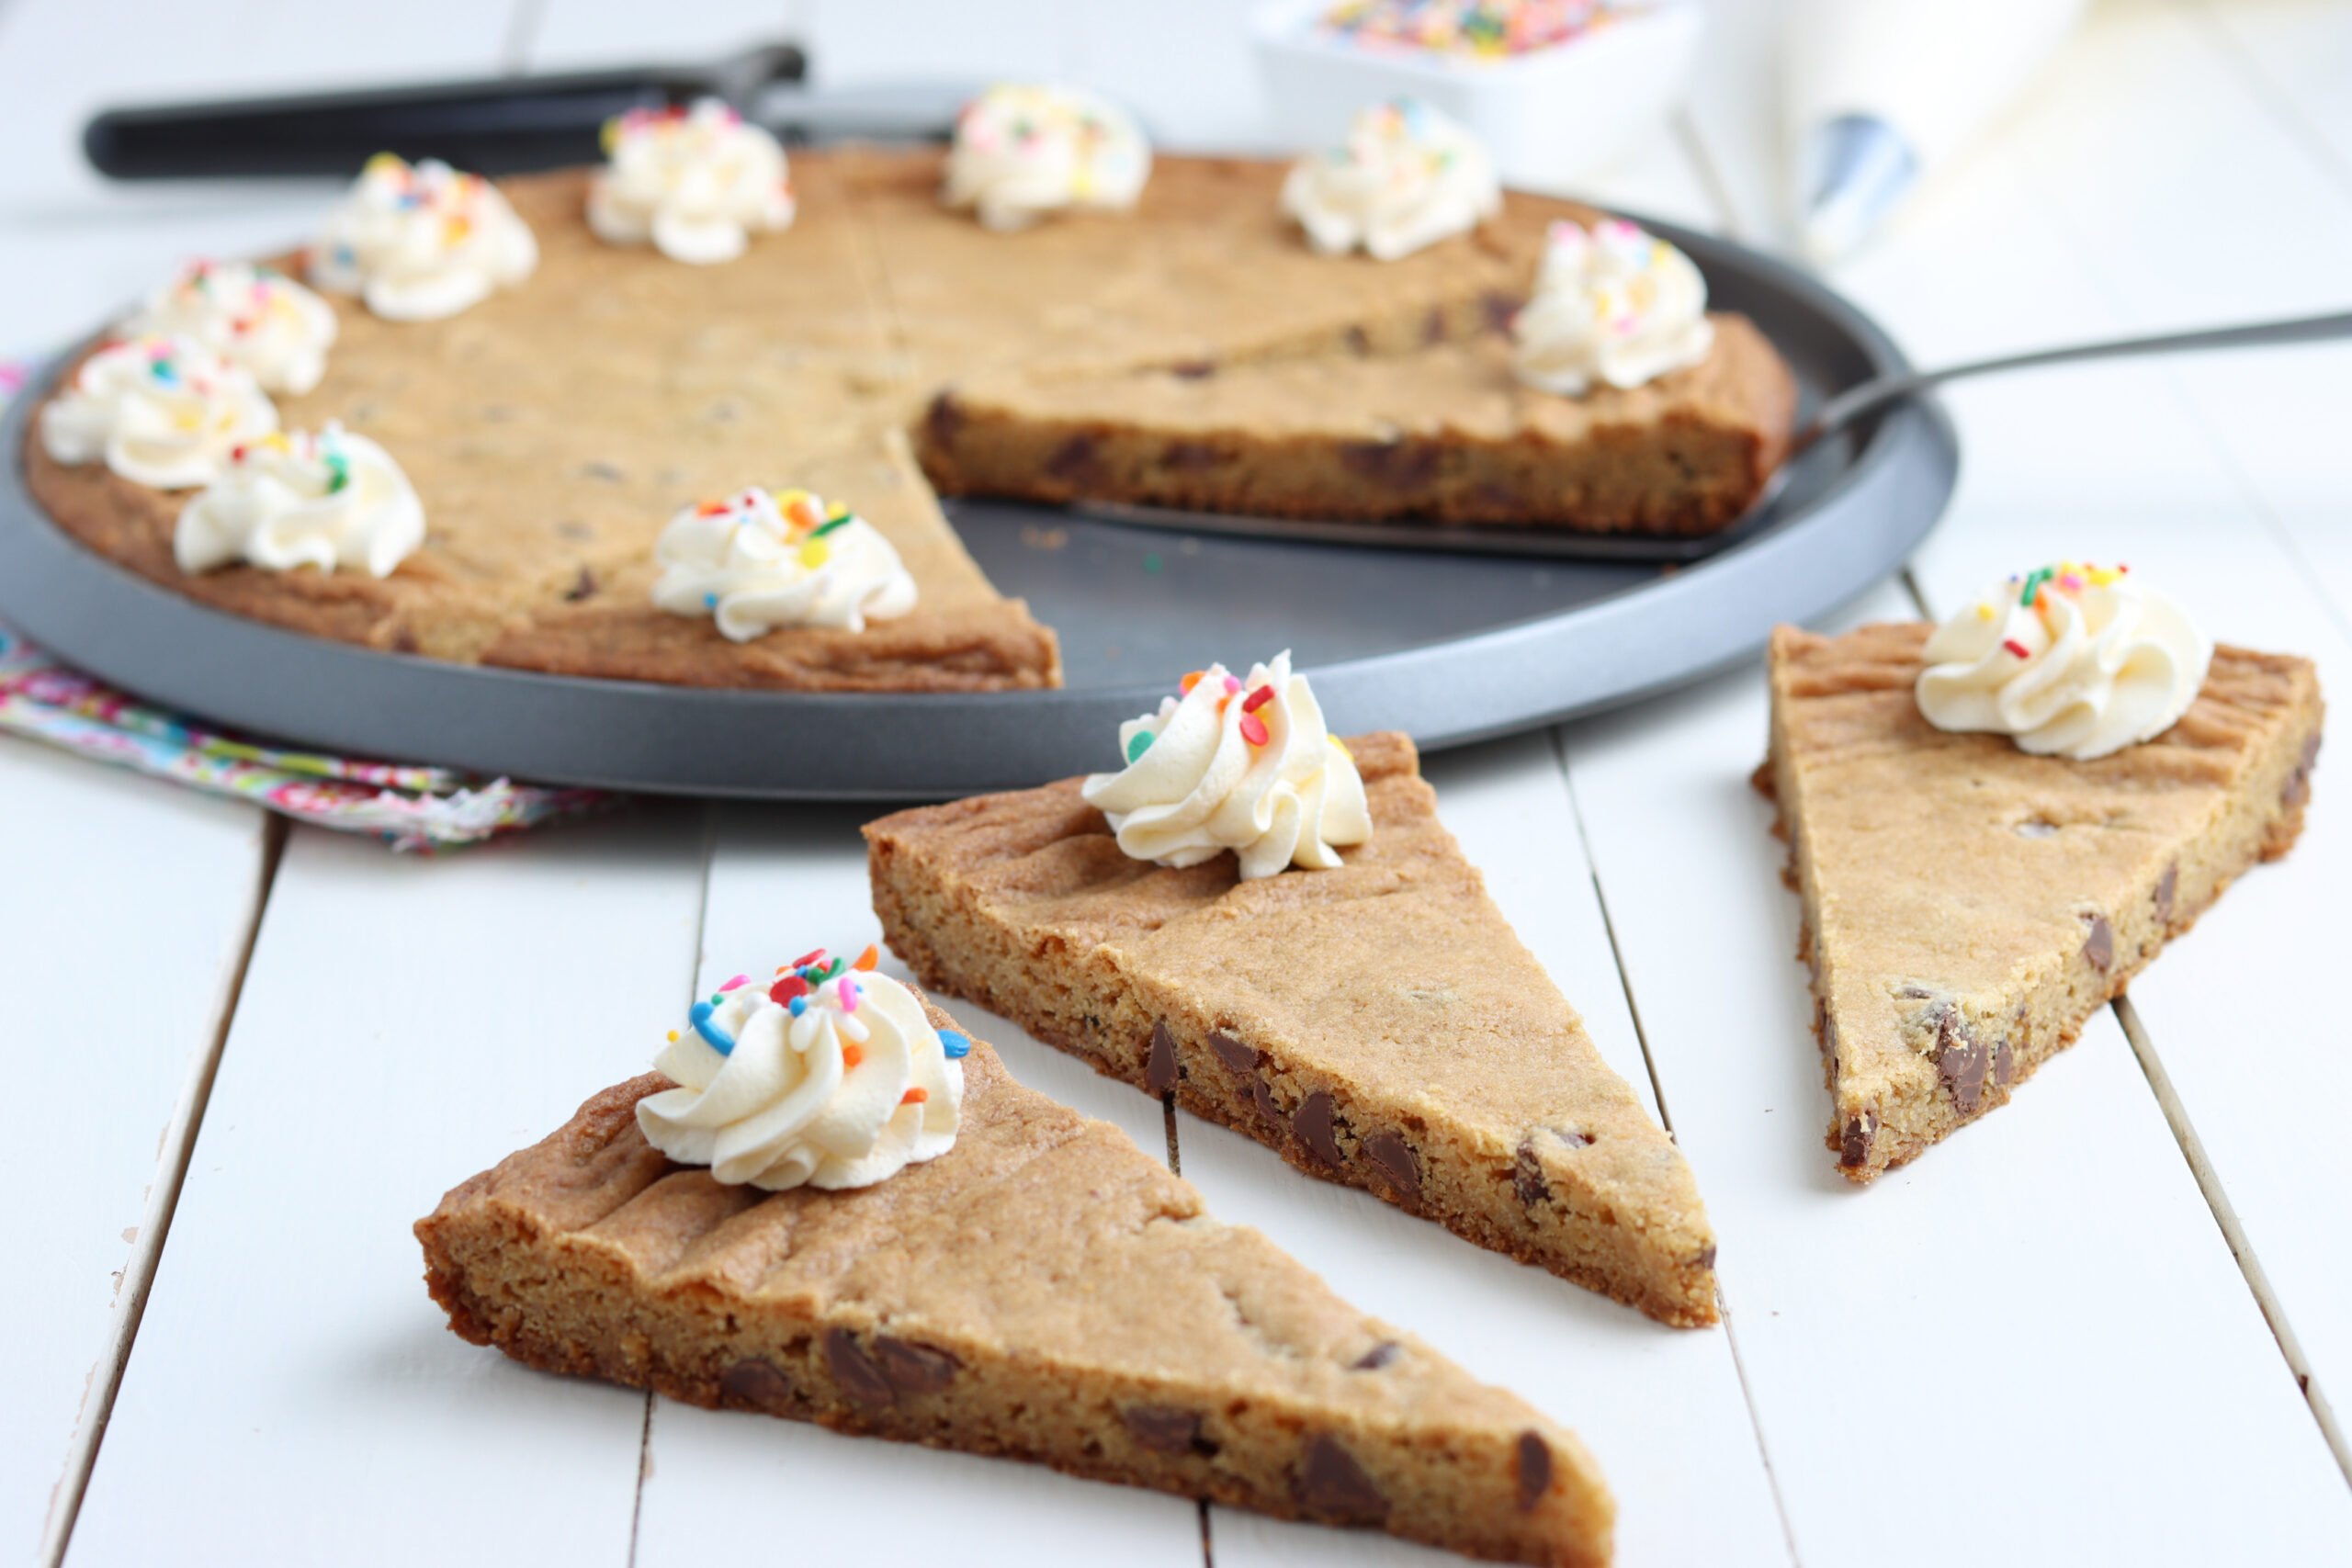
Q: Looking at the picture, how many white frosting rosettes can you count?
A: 12